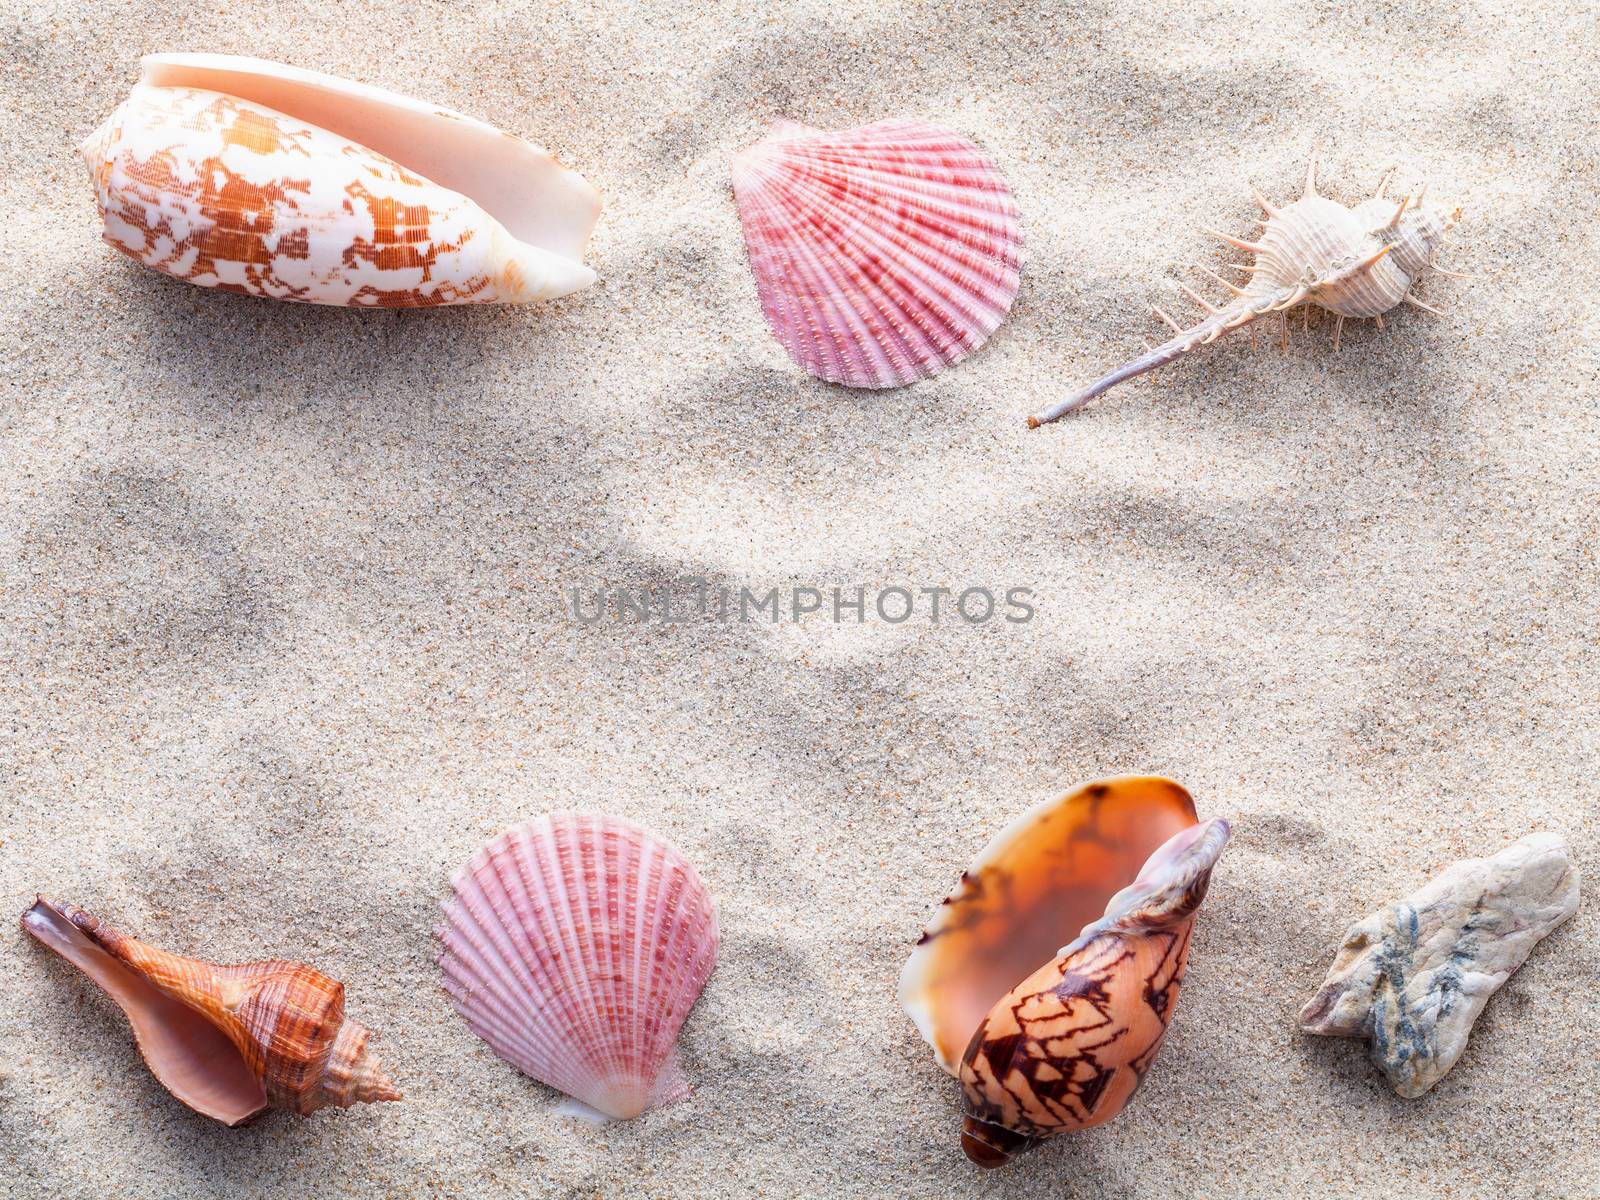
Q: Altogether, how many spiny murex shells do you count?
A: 1